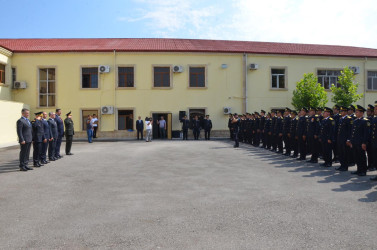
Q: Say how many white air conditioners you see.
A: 7